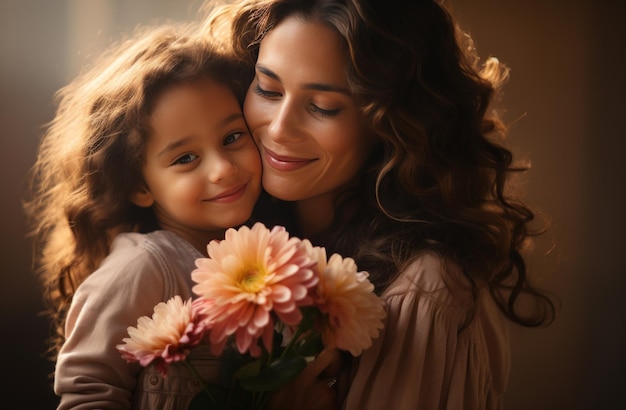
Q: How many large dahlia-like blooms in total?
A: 3